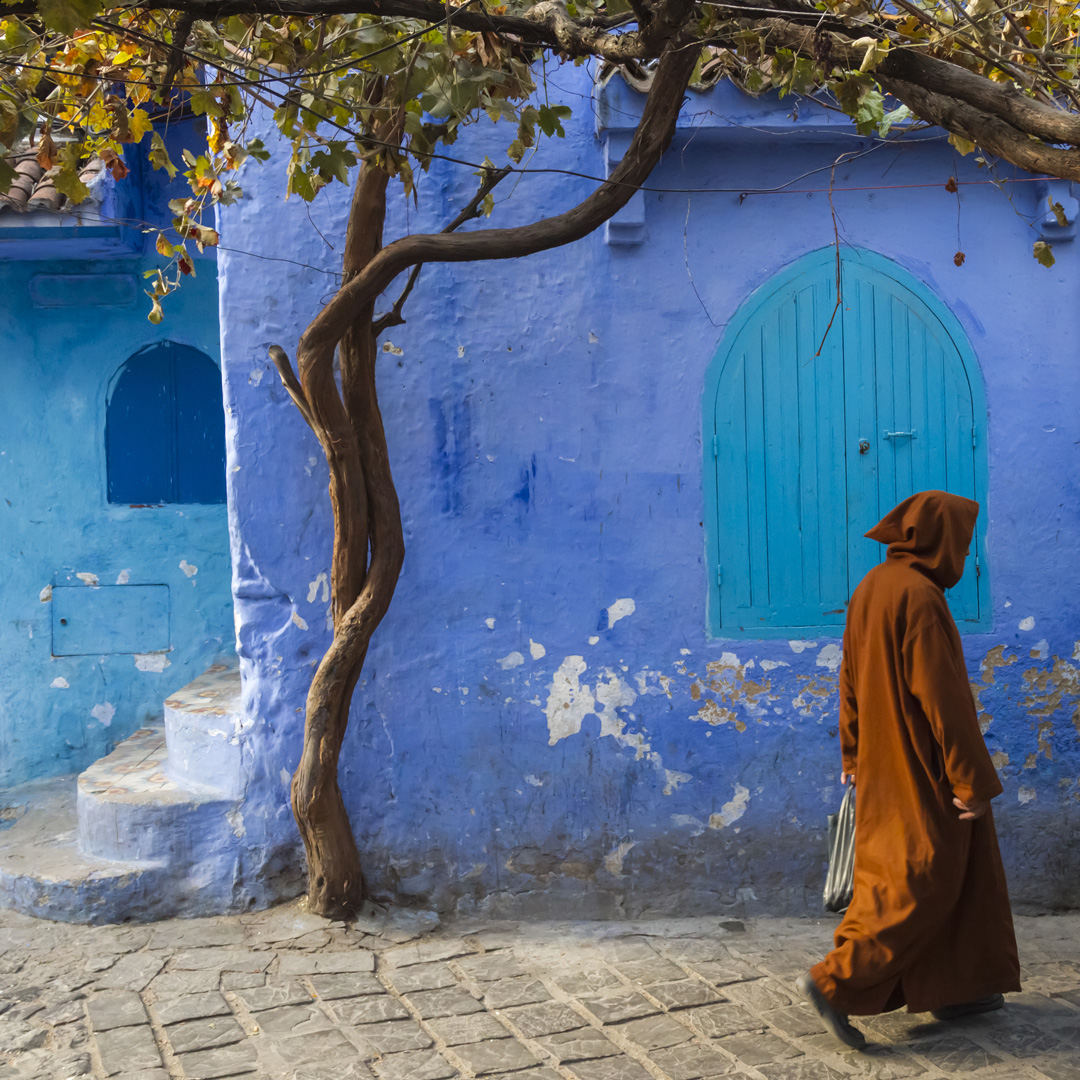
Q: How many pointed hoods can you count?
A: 1